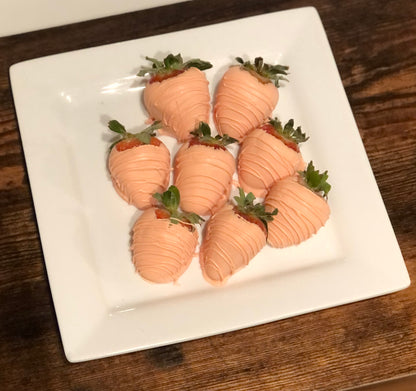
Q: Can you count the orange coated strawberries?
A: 8